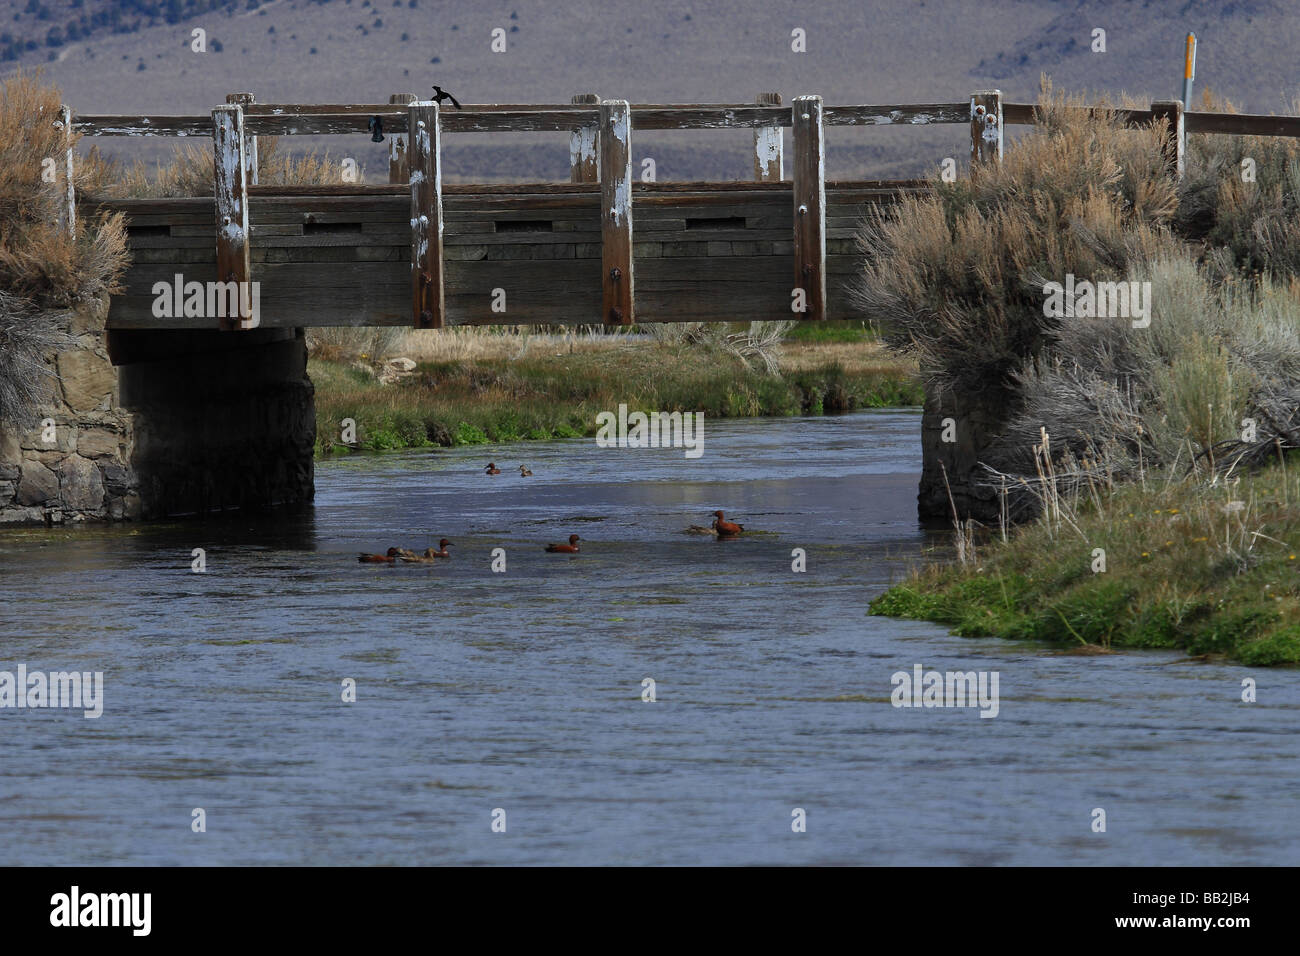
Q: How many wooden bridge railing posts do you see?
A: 11